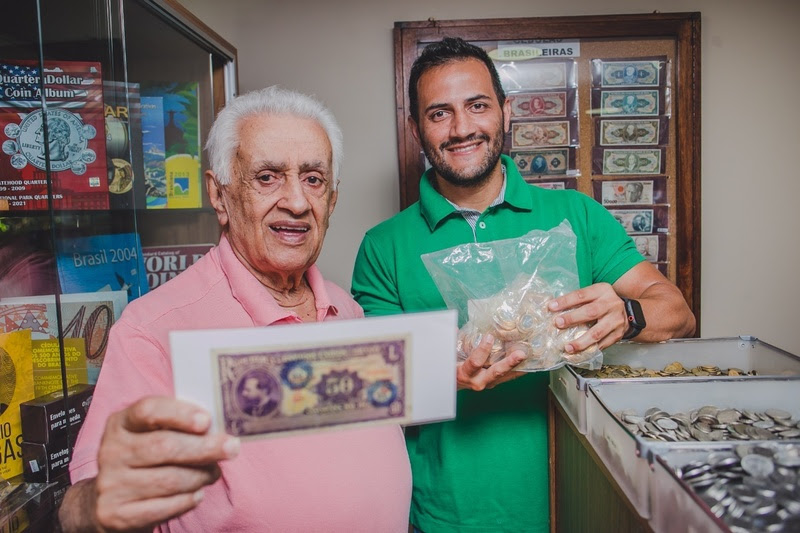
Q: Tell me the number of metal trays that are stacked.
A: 3